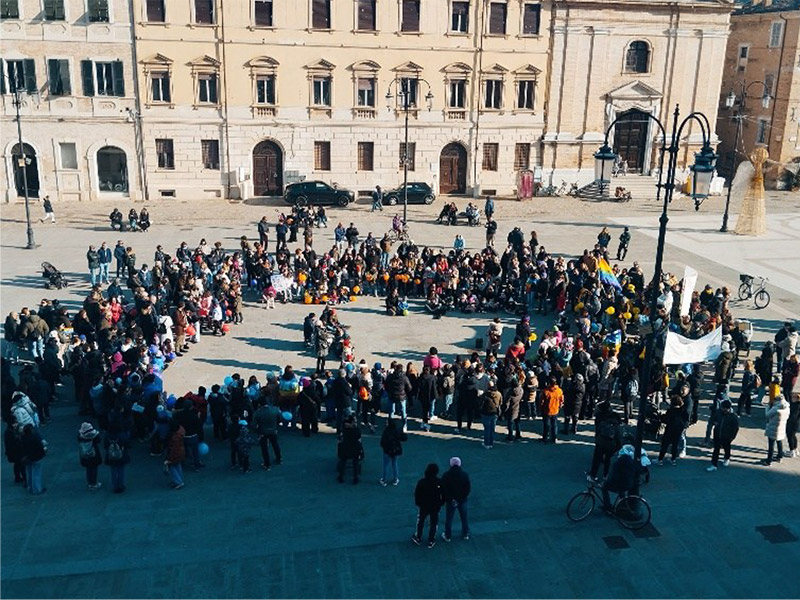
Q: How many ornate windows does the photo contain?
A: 9